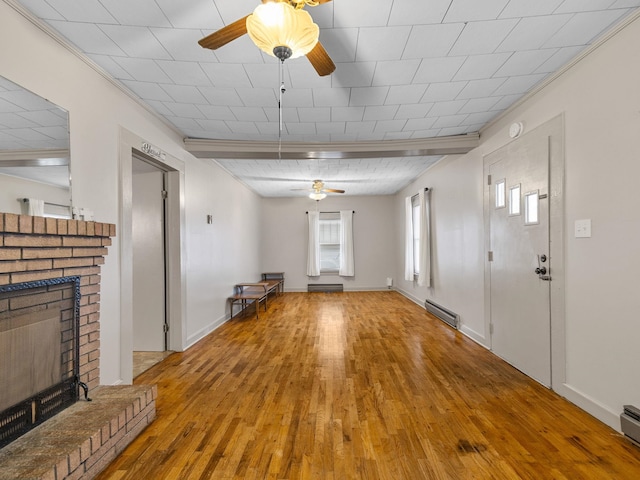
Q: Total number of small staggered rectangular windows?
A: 3